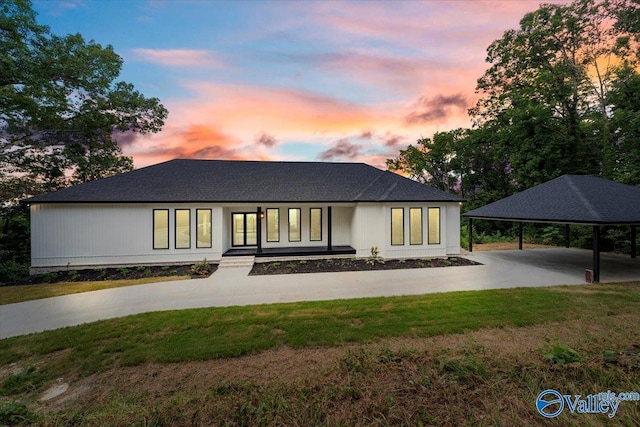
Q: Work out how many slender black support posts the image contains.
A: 7